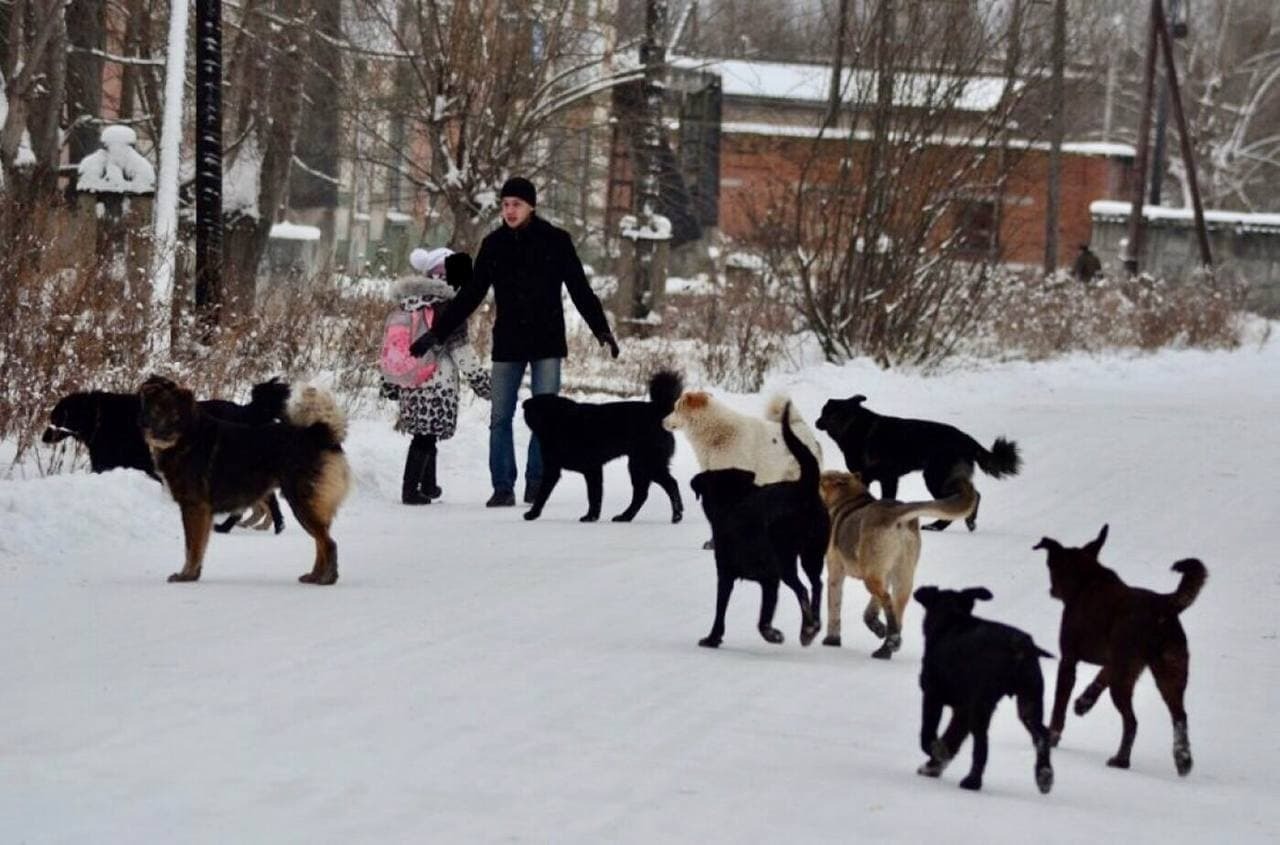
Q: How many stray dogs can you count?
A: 9